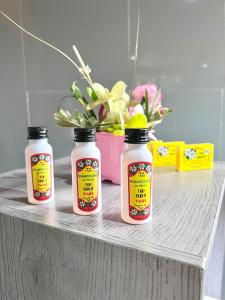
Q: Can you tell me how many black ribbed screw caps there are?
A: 3